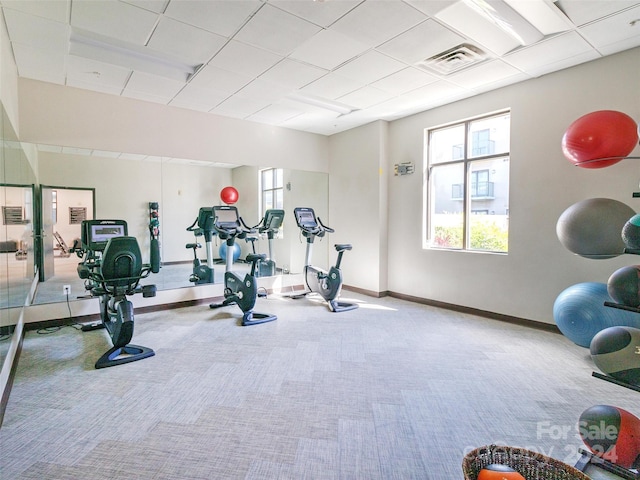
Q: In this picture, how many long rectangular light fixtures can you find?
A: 3